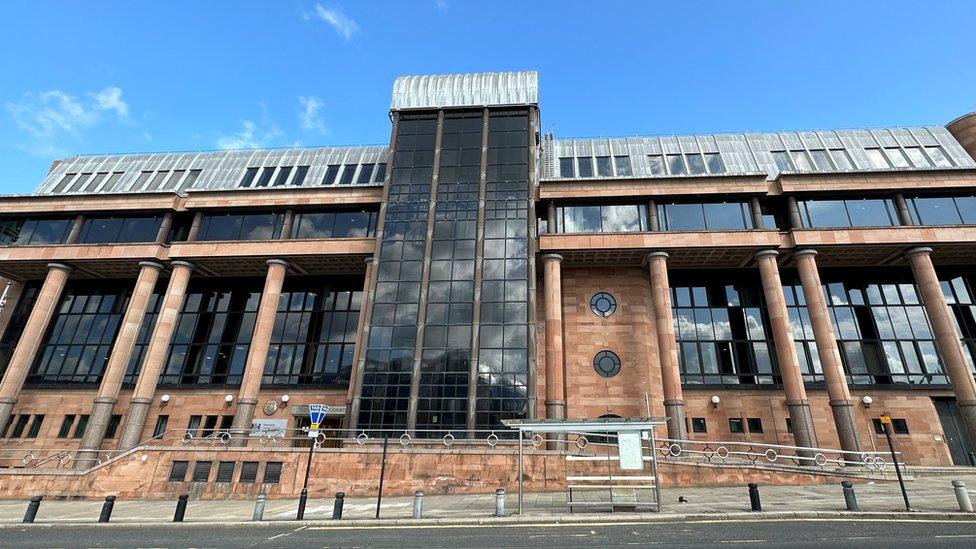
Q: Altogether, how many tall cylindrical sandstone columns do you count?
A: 10